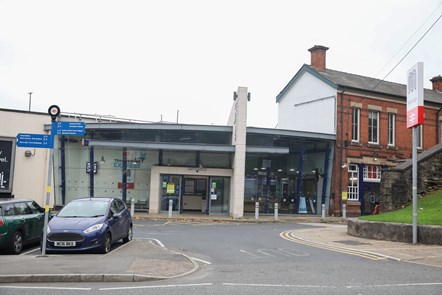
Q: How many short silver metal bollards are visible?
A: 6